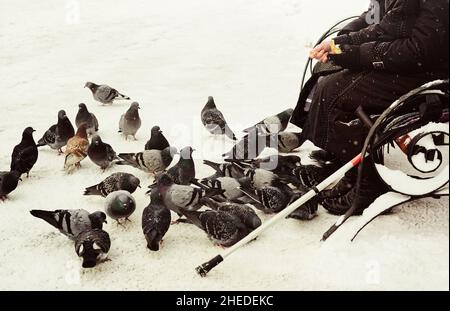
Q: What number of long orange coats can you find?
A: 0